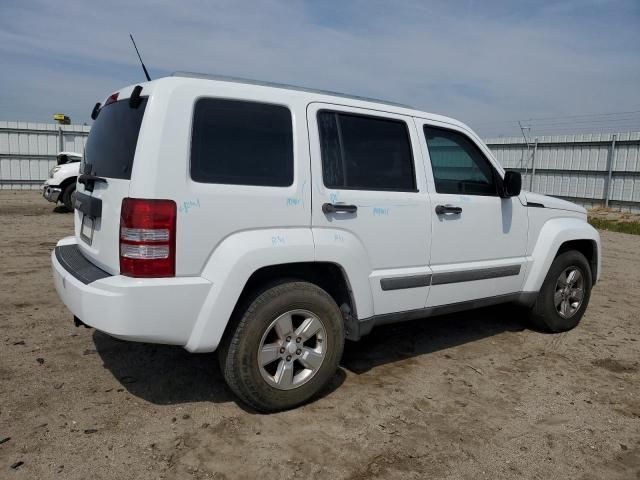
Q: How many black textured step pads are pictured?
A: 1